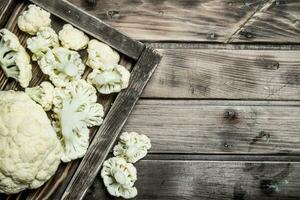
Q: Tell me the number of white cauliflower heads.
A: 12